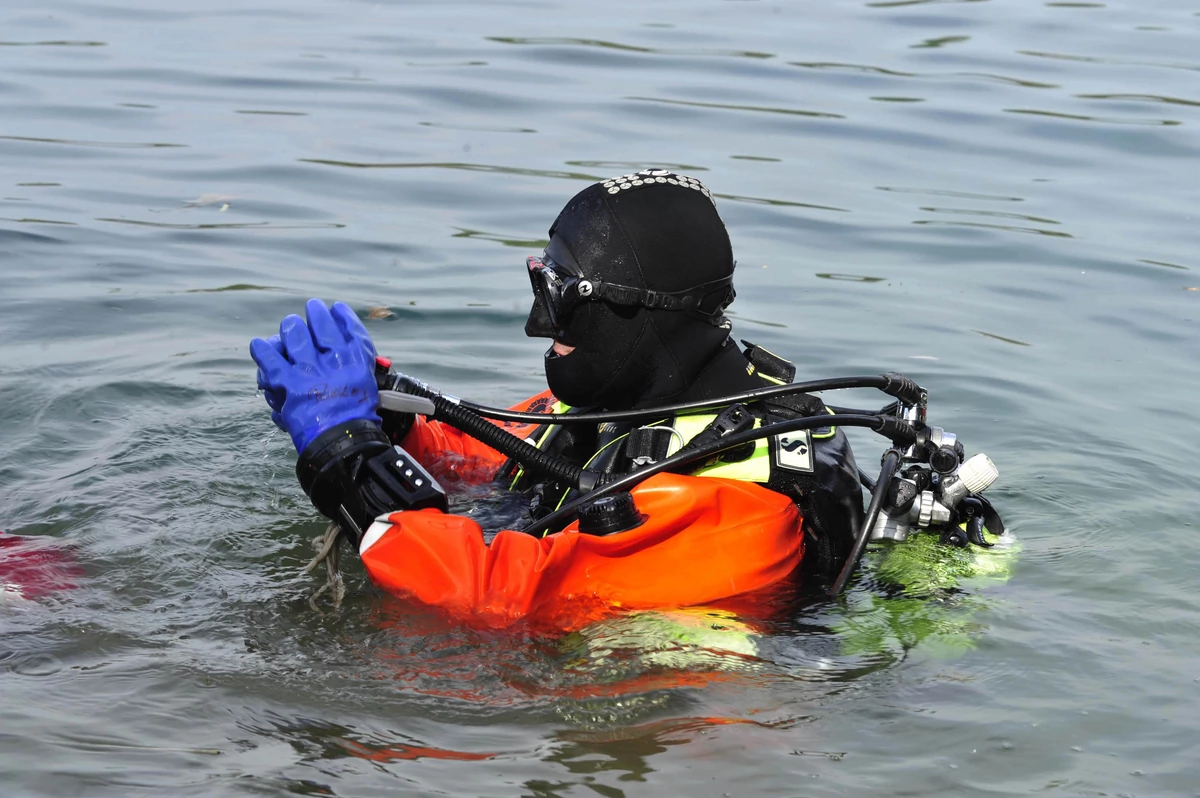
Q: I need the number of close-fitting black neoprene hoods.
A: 1